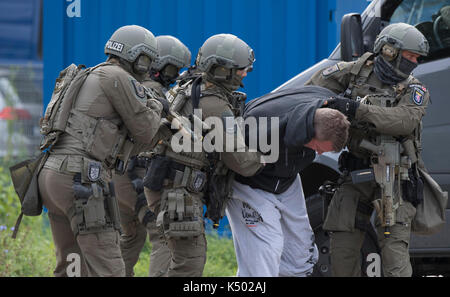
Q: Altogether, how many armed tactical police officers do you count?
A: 4